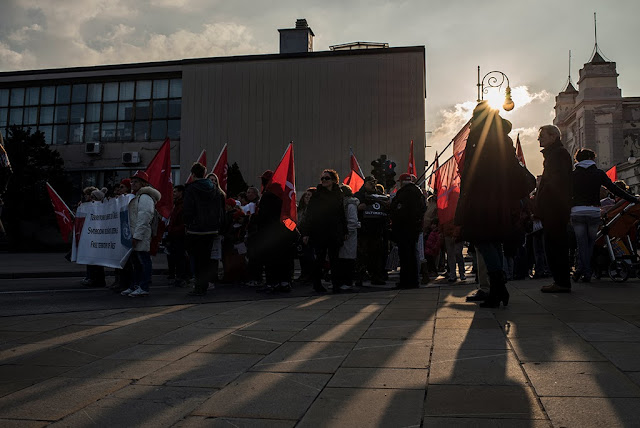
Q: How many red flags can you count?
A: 12